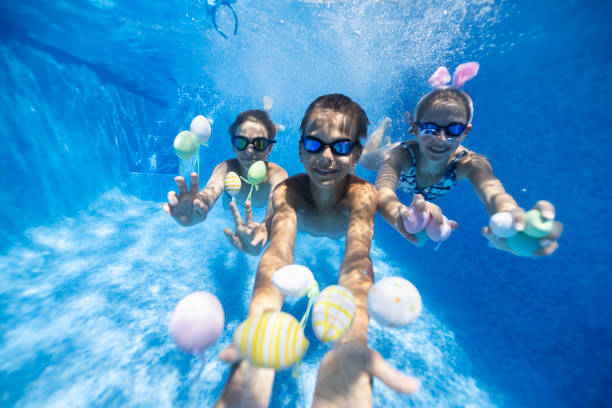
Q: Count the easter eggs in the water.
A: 15